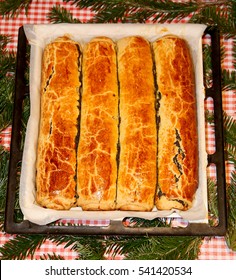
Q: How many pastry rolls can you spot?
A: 4